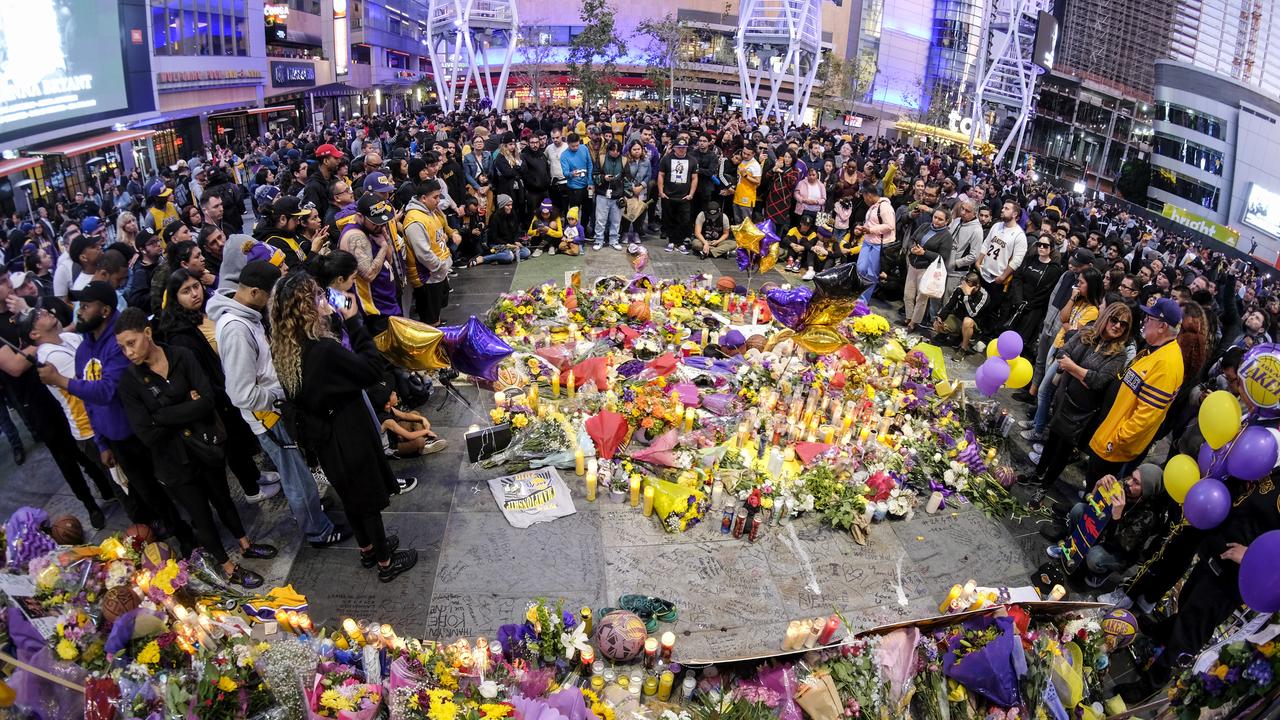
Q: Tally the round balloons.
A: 12